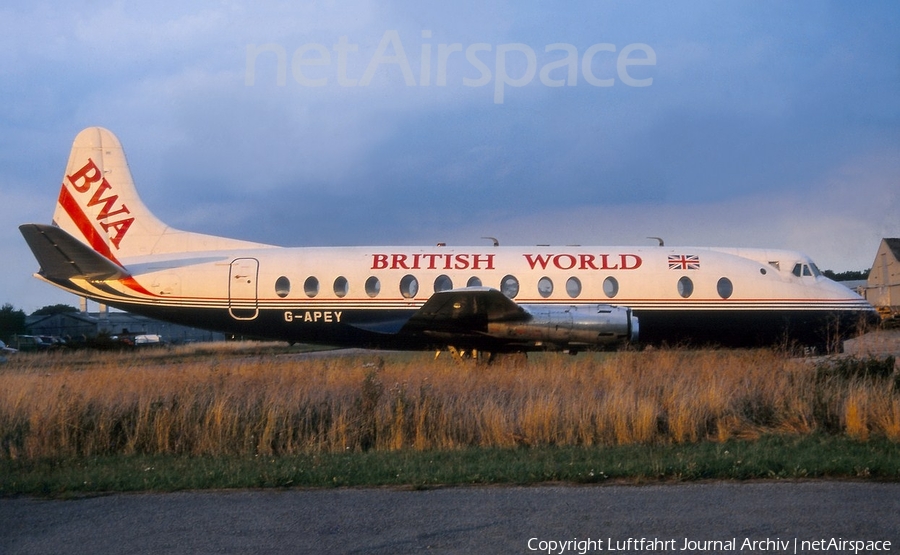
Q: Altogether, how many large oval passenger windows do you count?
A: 13